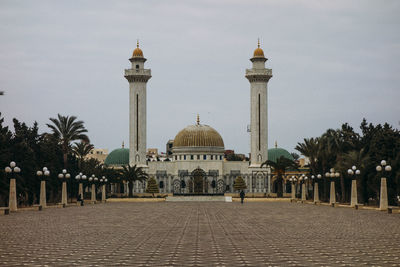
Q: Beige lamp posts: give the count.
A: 12